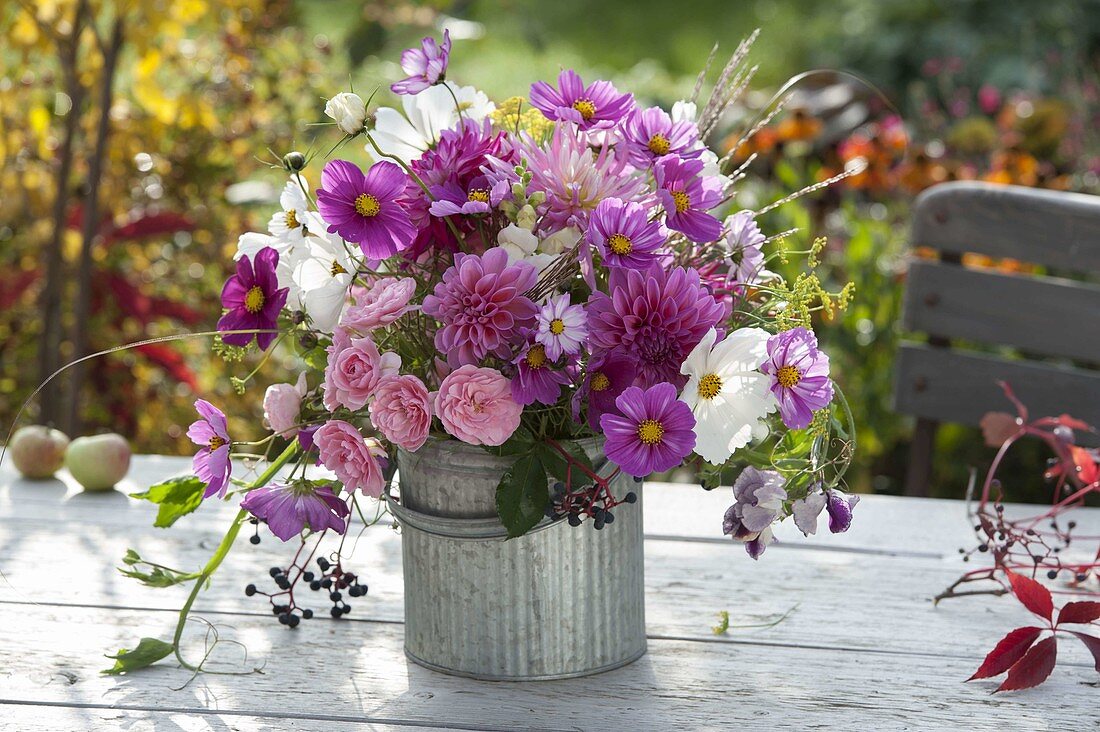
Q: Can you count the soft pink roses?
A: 6